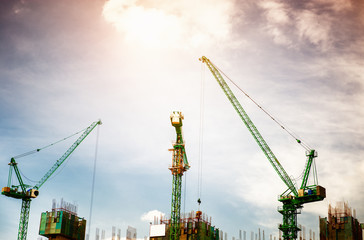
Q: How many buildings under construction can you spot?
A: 3